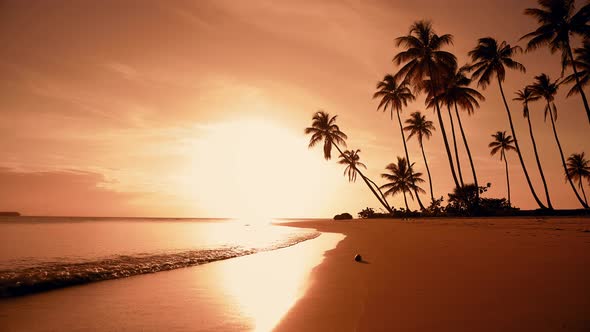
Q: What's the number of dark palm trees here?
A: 15